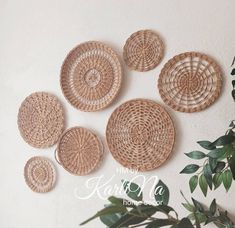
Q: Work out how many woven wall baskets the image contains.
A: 7